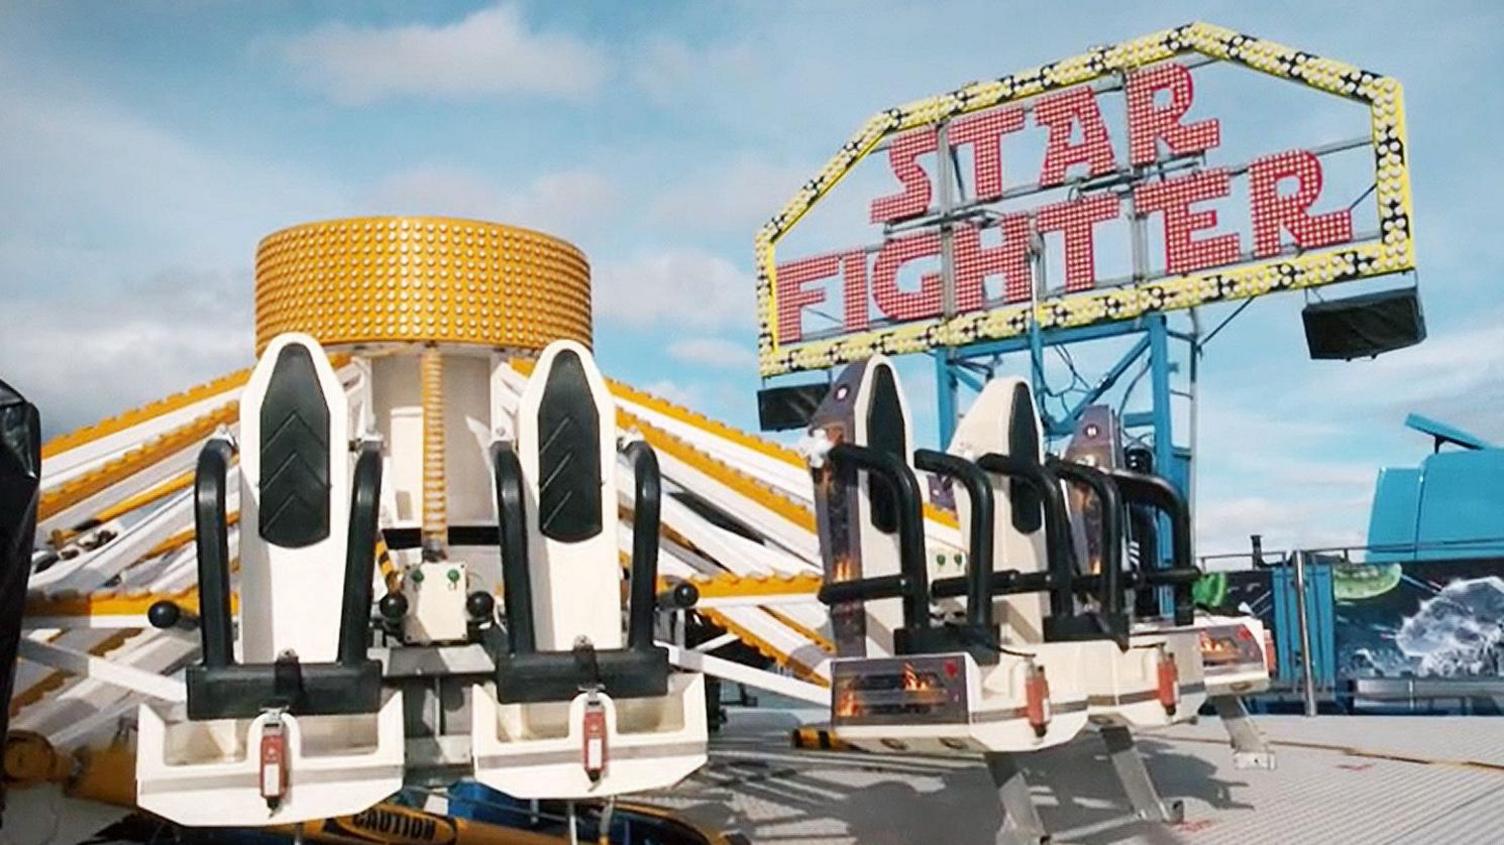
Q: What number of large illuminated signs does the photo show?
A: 1